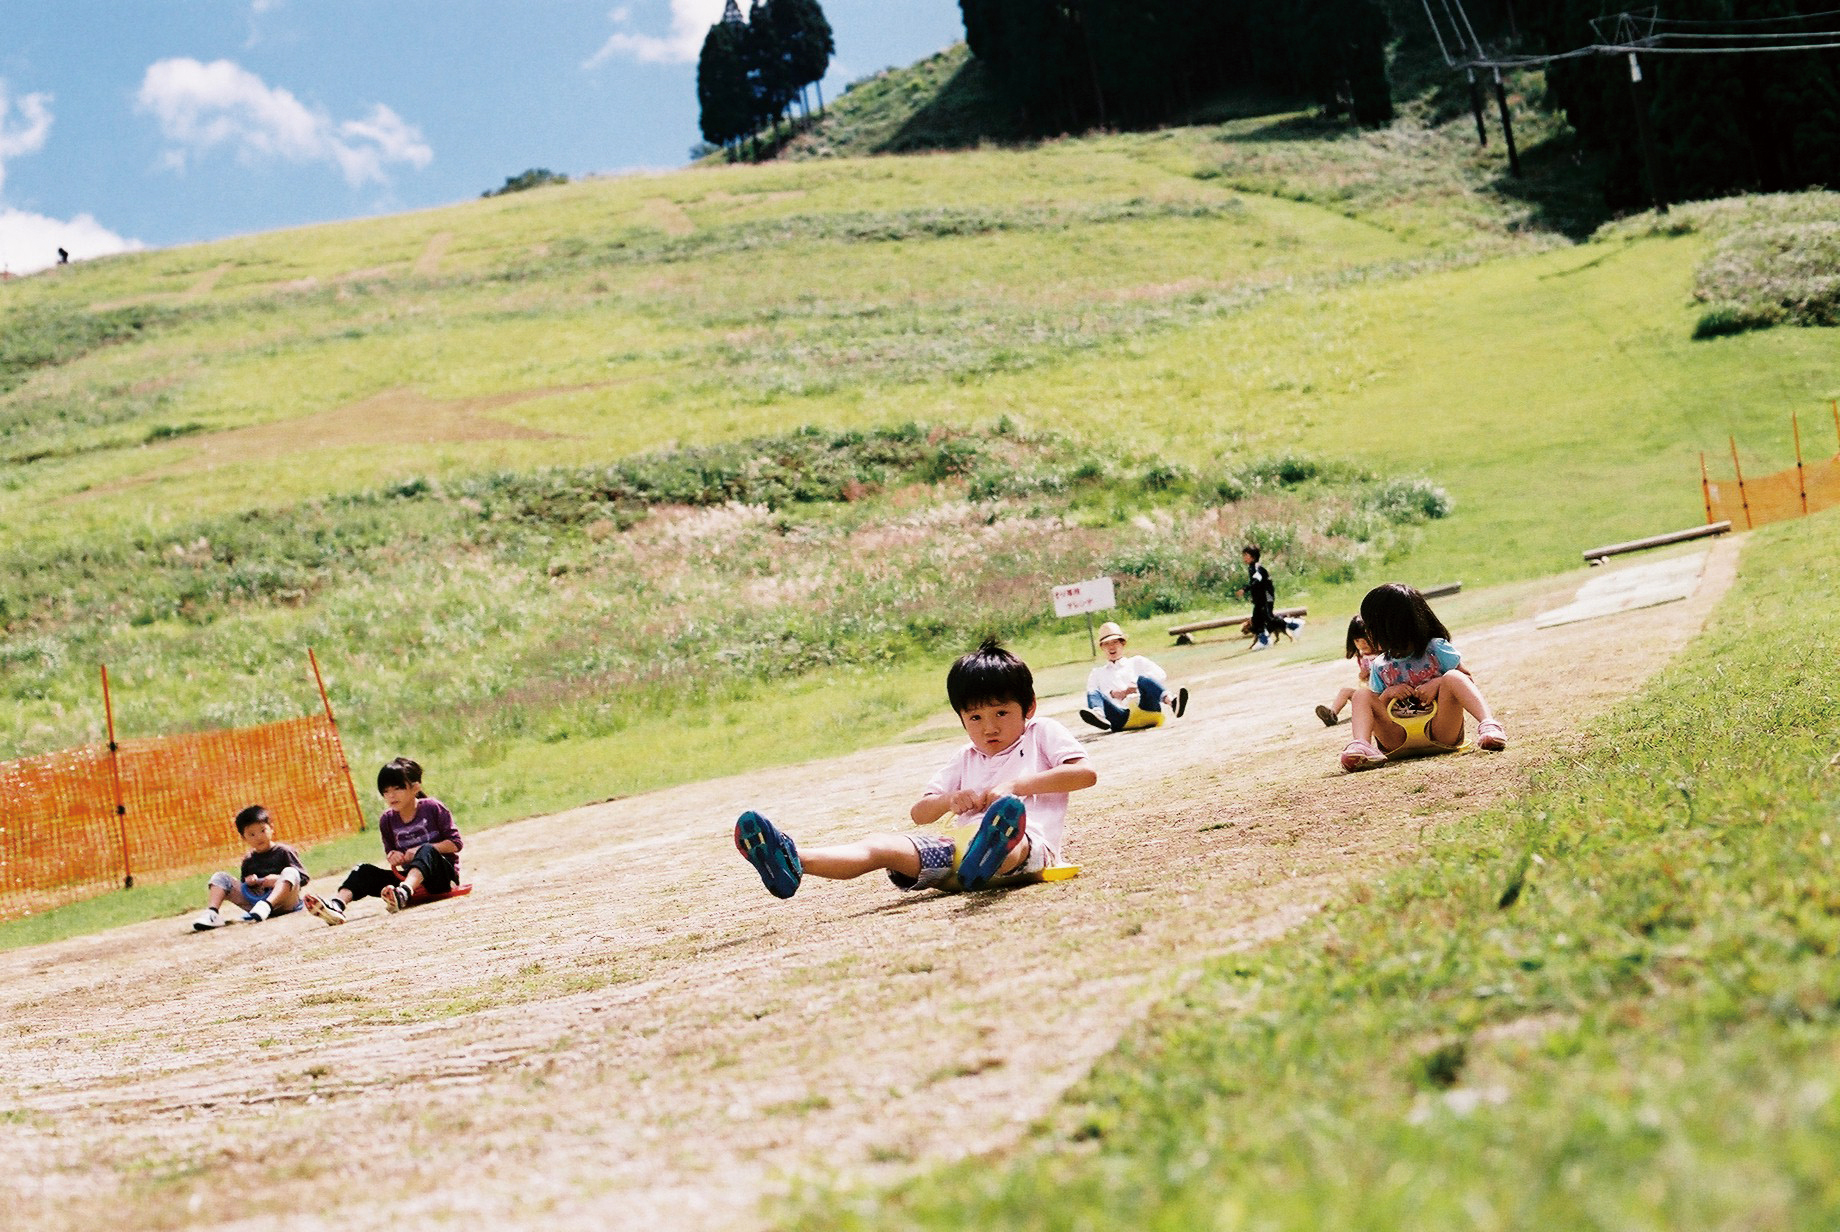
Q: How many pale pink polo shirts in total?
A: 1